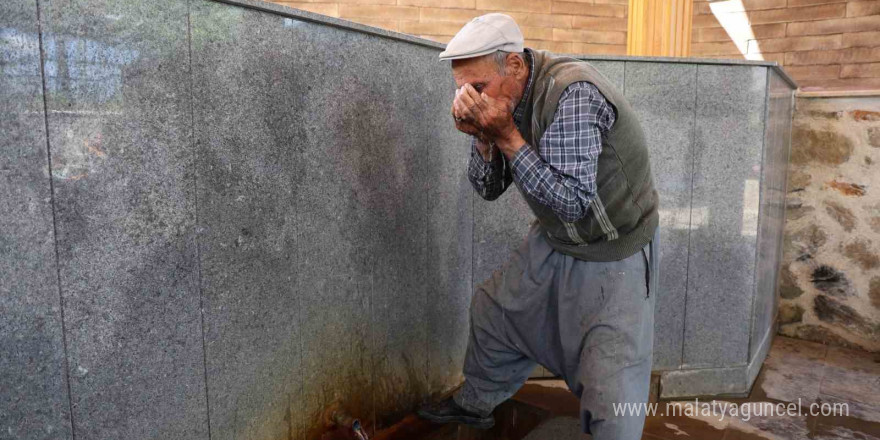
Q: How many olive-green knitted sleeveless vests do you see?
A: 1